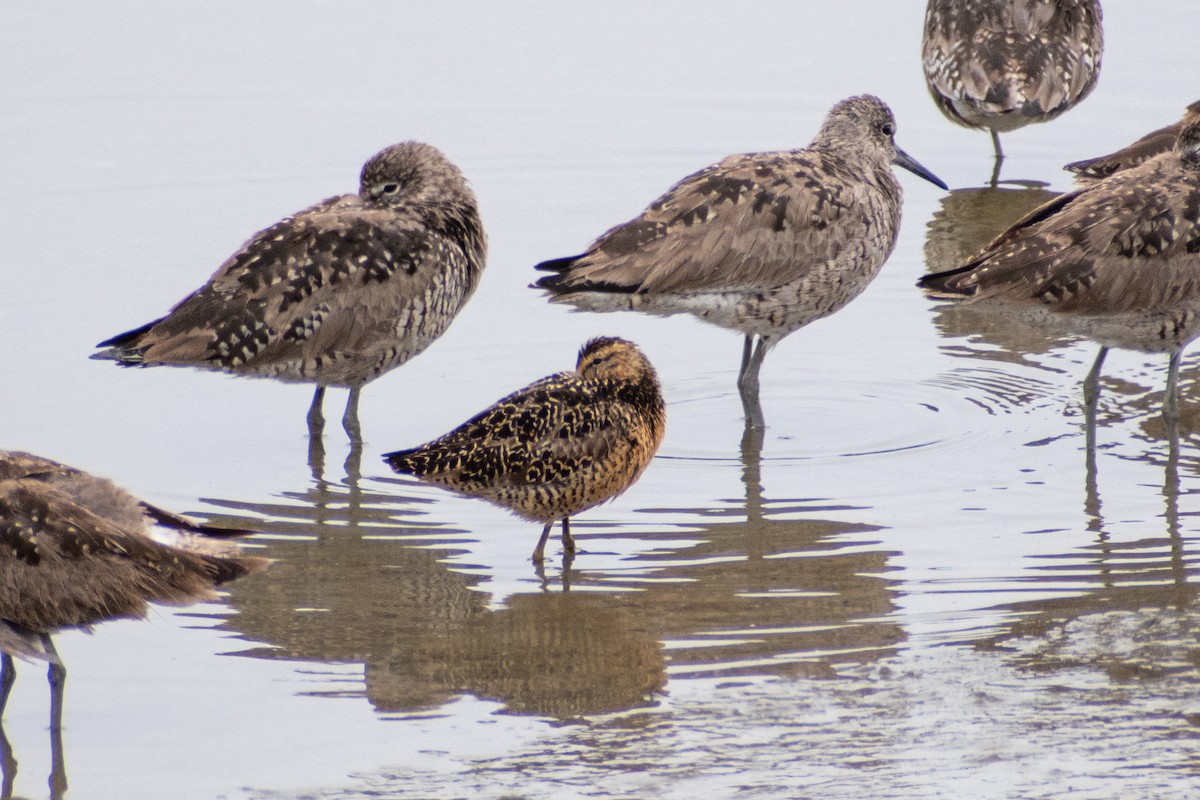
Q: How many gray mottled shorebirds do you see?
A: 6